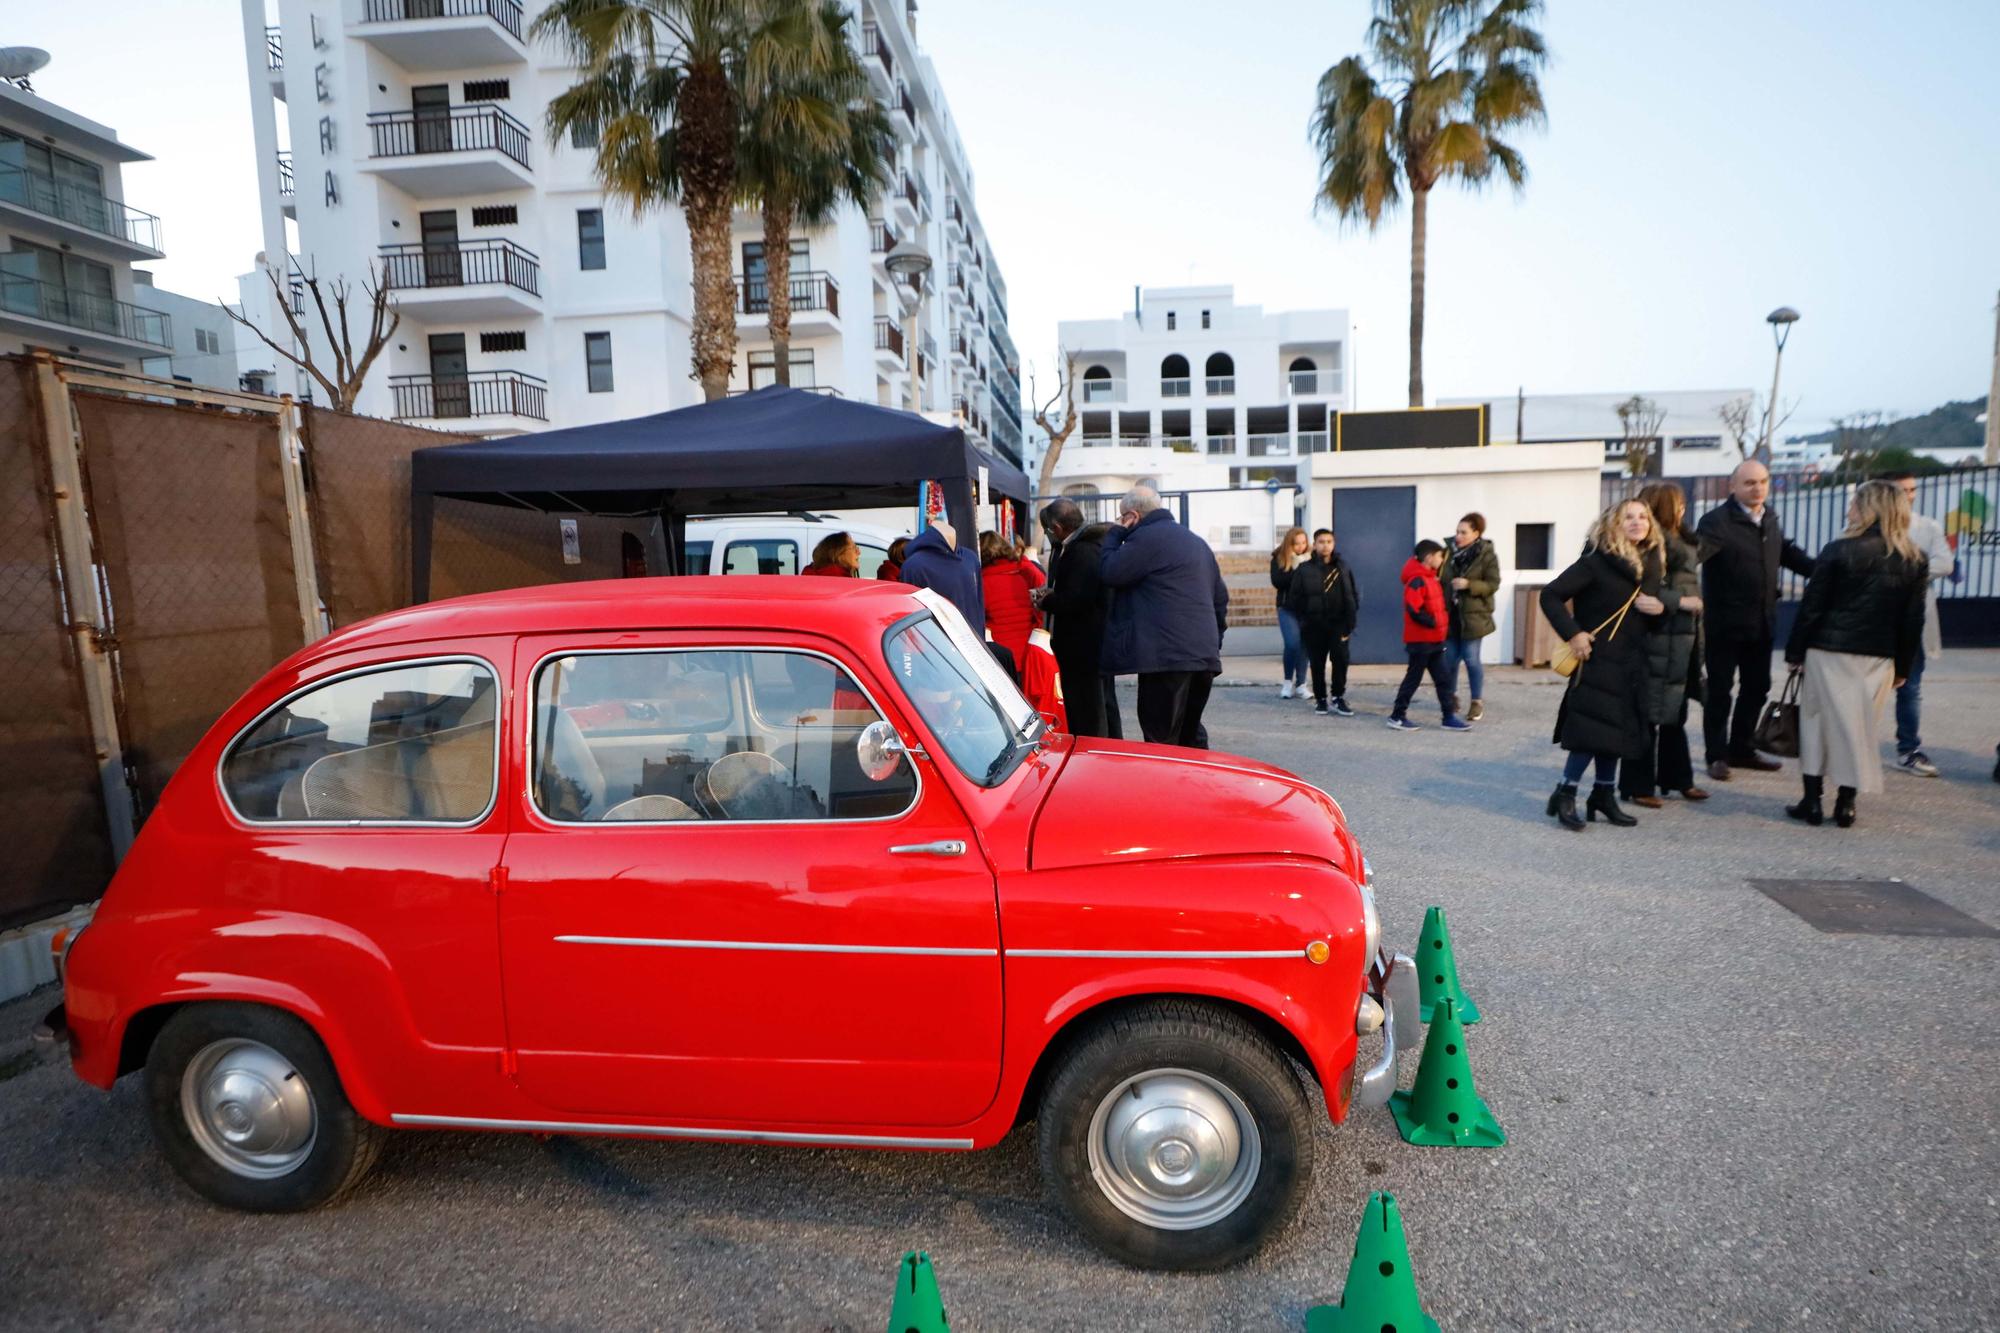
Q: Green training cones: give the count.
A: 4